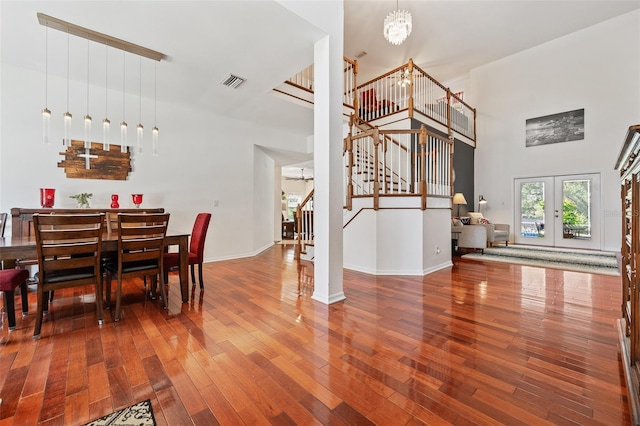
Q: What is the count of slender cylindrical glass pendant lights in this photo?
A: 7